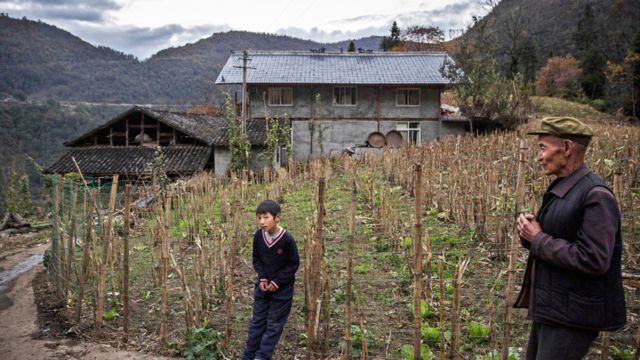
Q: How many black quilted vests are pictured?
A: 1